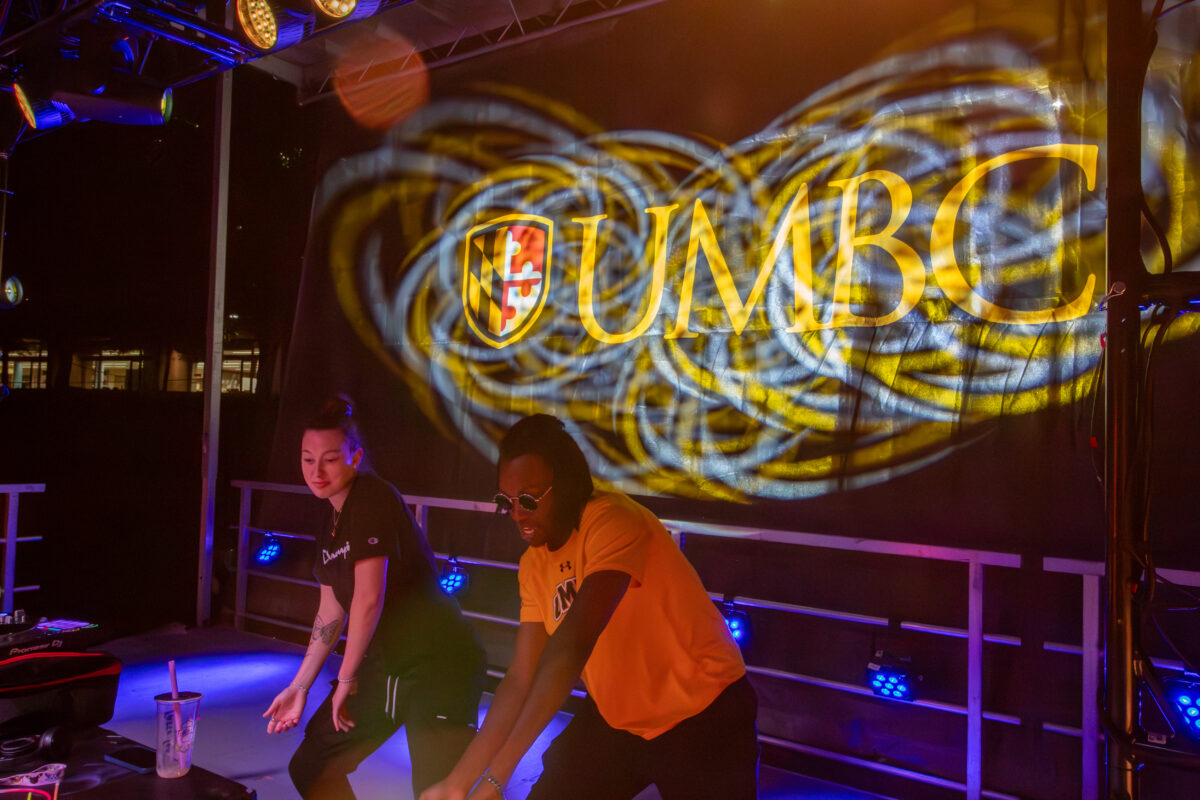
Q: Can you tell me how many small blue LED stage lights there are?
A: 5